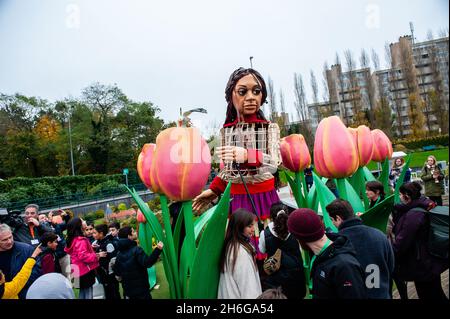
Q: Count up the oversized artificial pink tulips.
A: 6